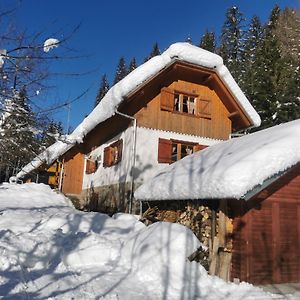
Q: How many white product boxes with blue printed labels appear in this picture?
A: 0